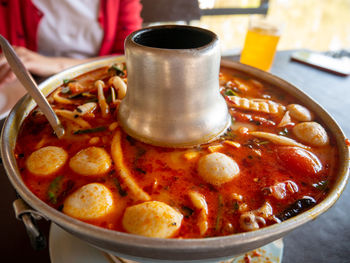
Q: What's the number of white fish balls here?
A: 7